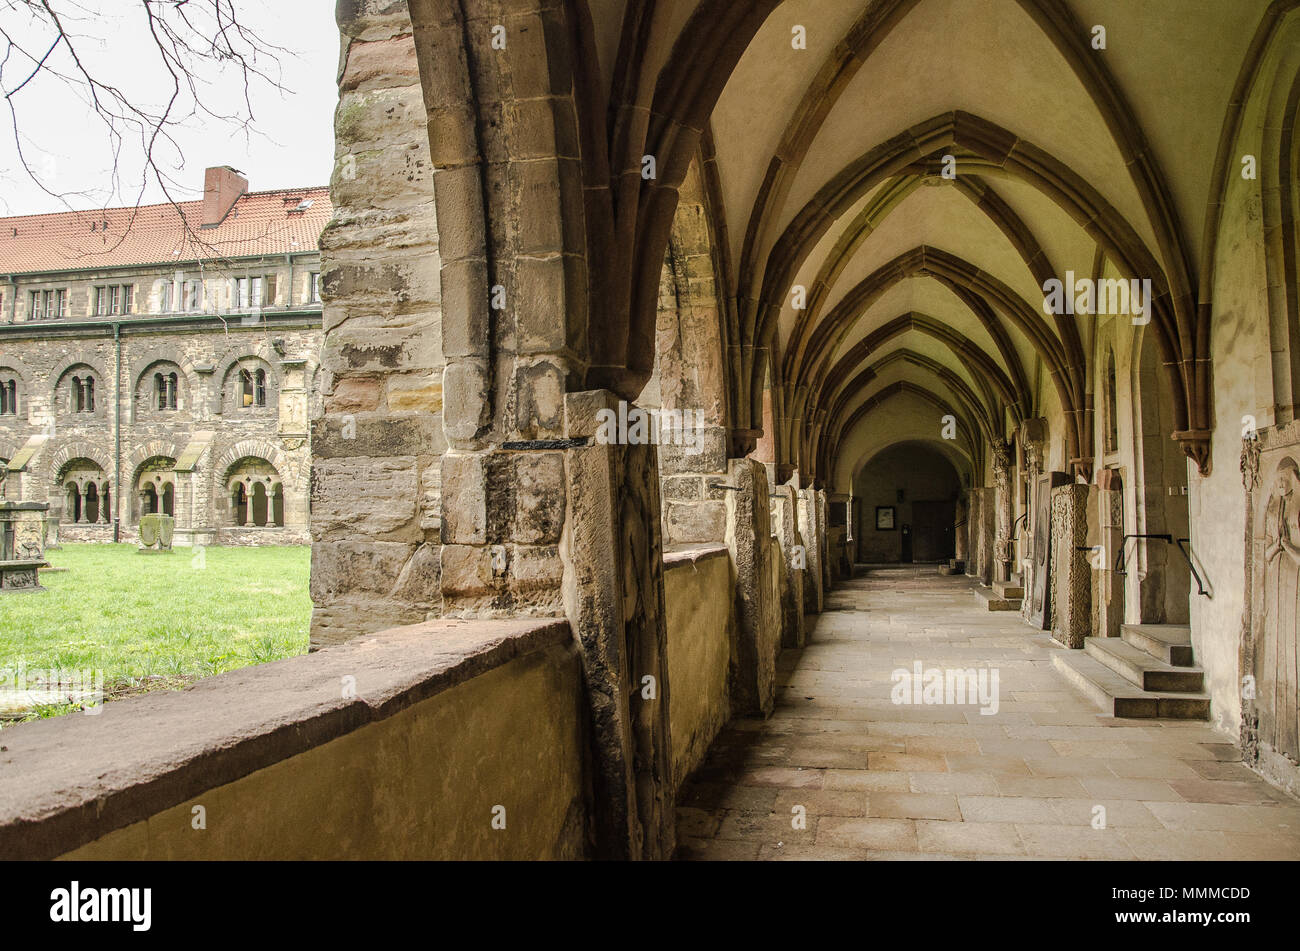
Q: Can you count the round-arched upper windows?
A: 4